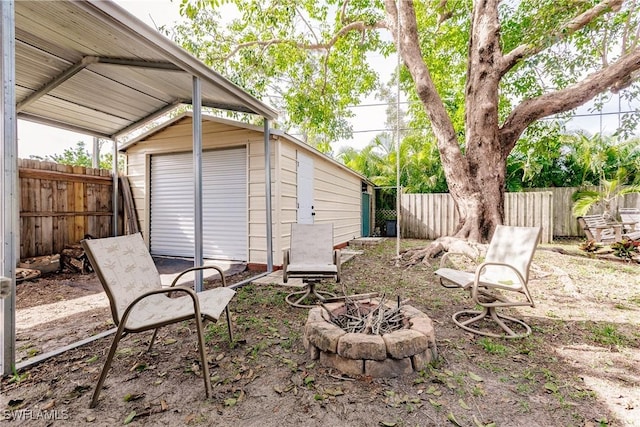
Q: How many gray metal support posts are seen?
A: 4